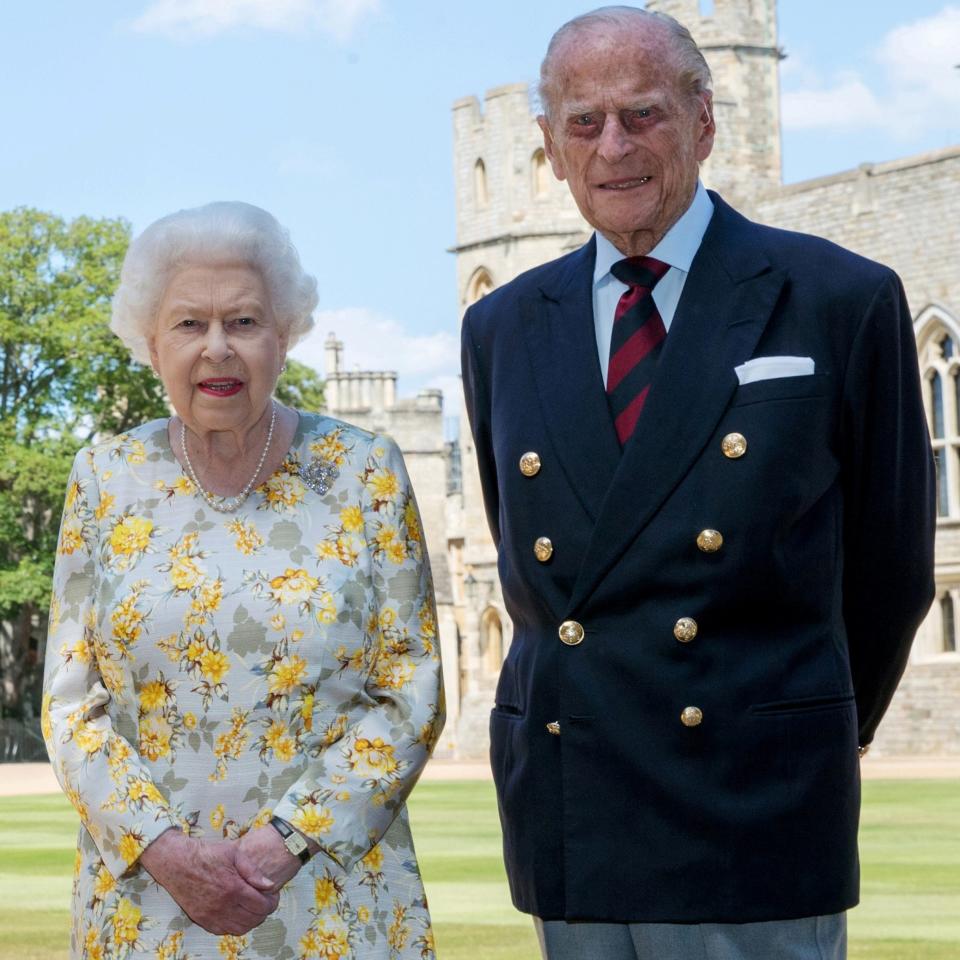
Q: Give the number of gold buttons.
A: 8